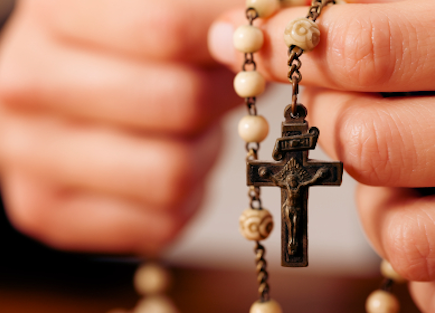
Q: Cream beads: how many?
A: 11